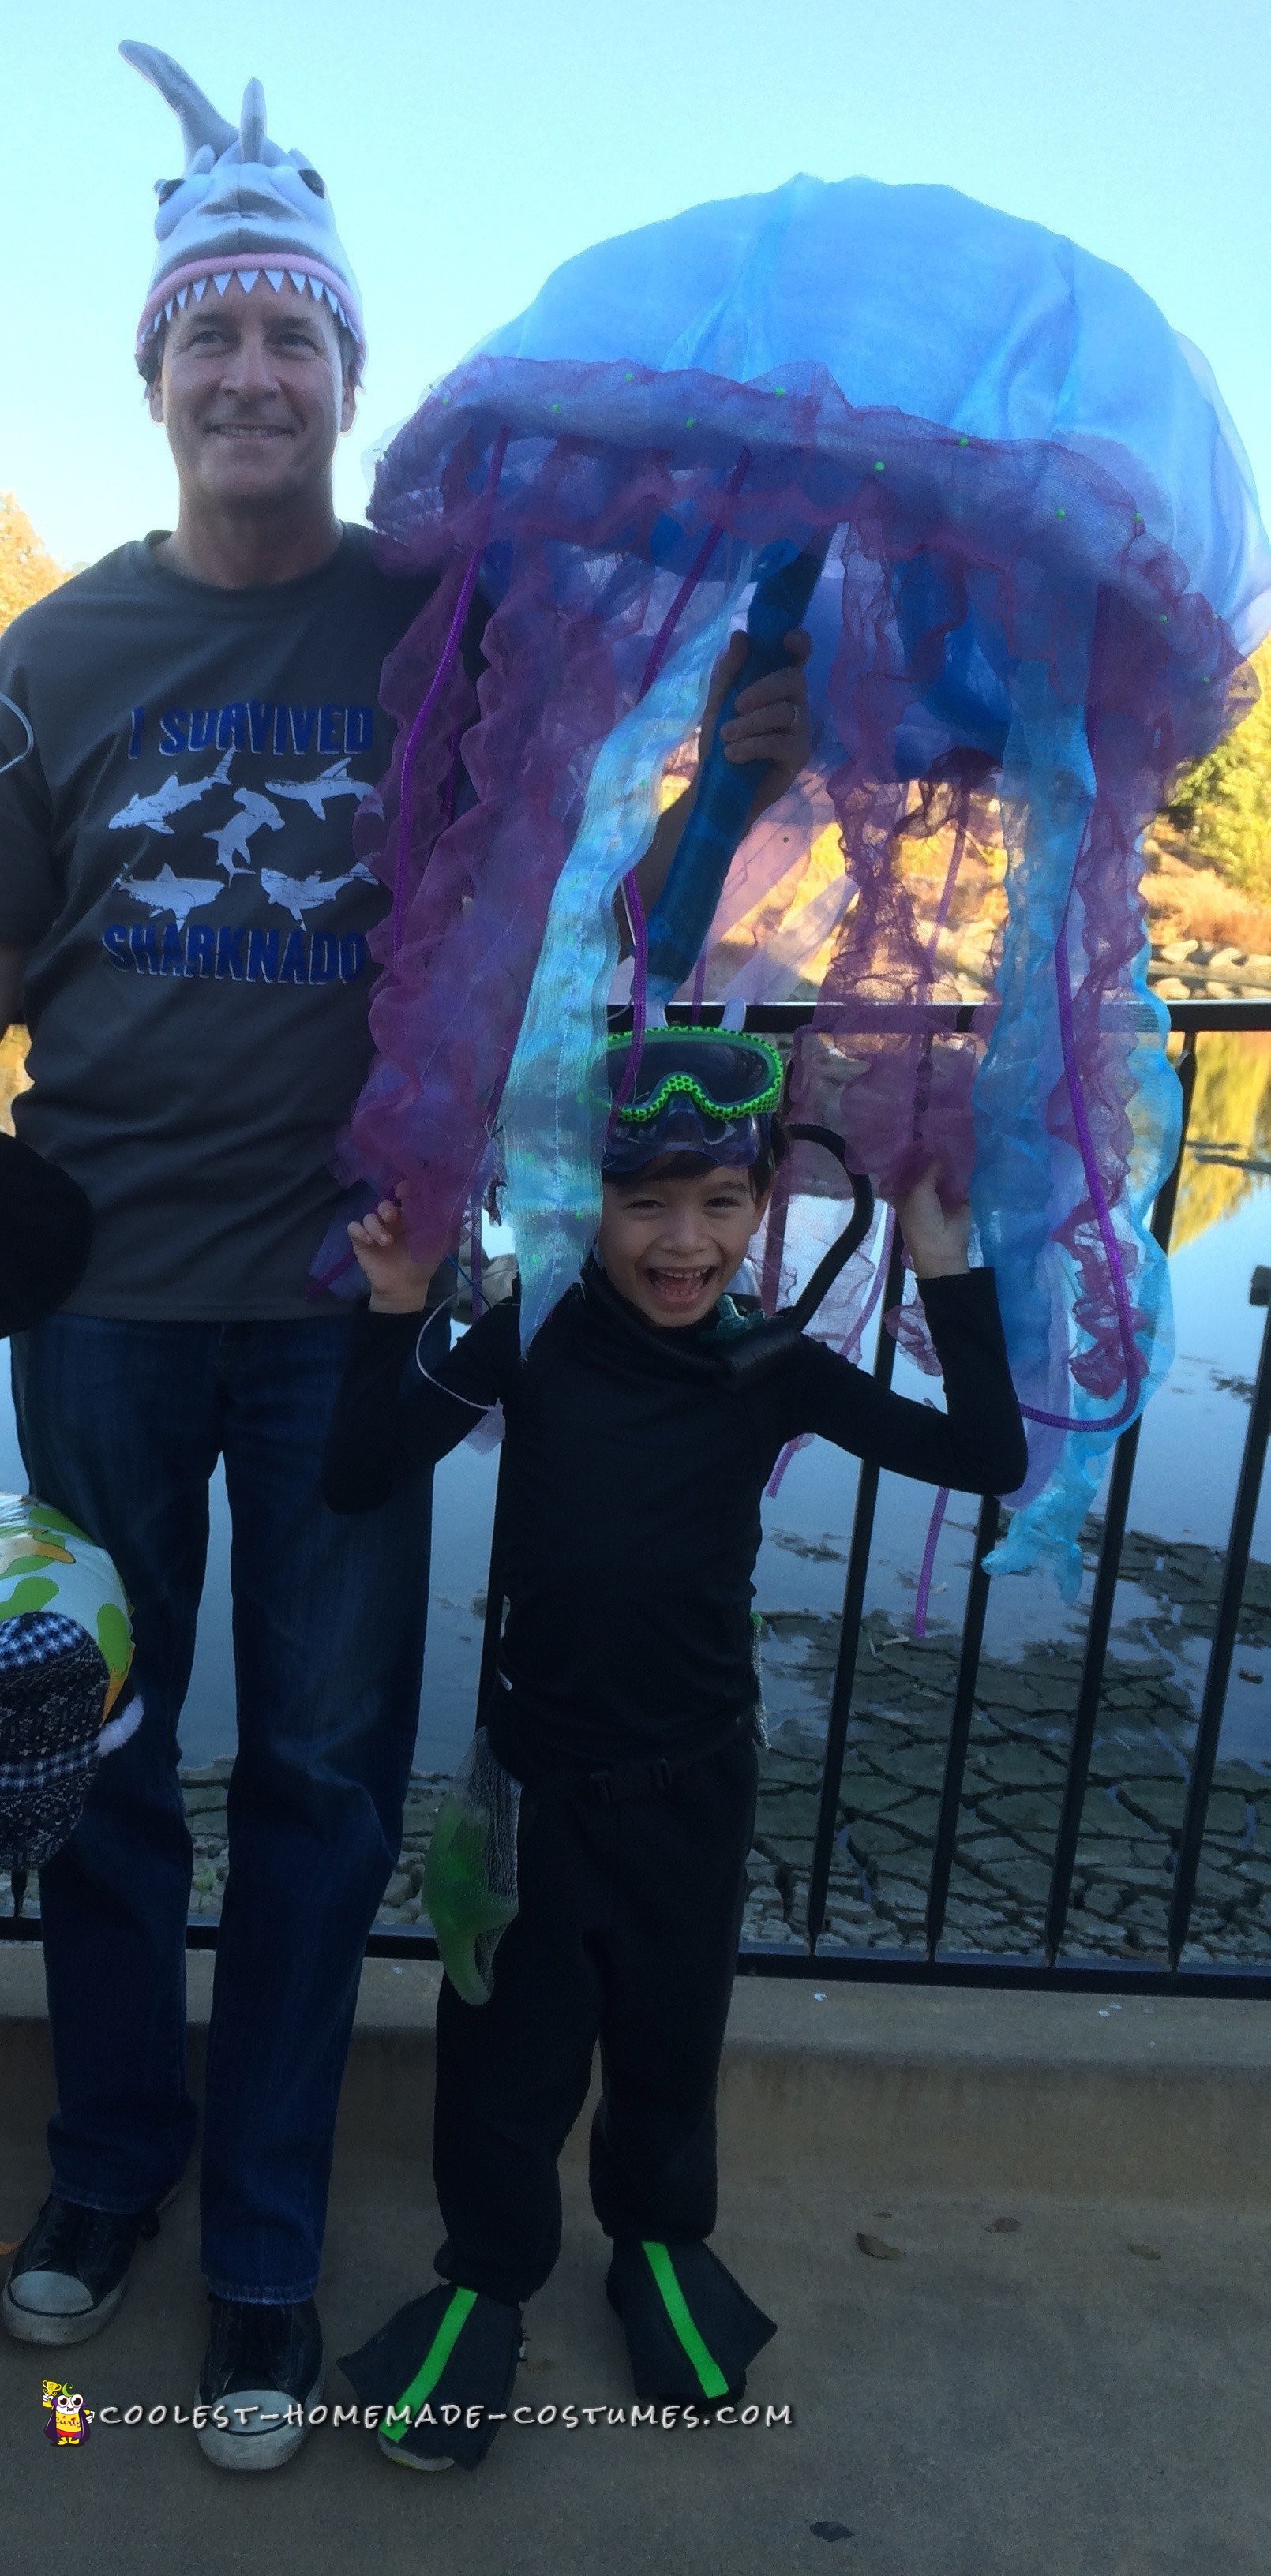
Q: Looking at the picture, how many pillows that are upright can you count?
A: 0